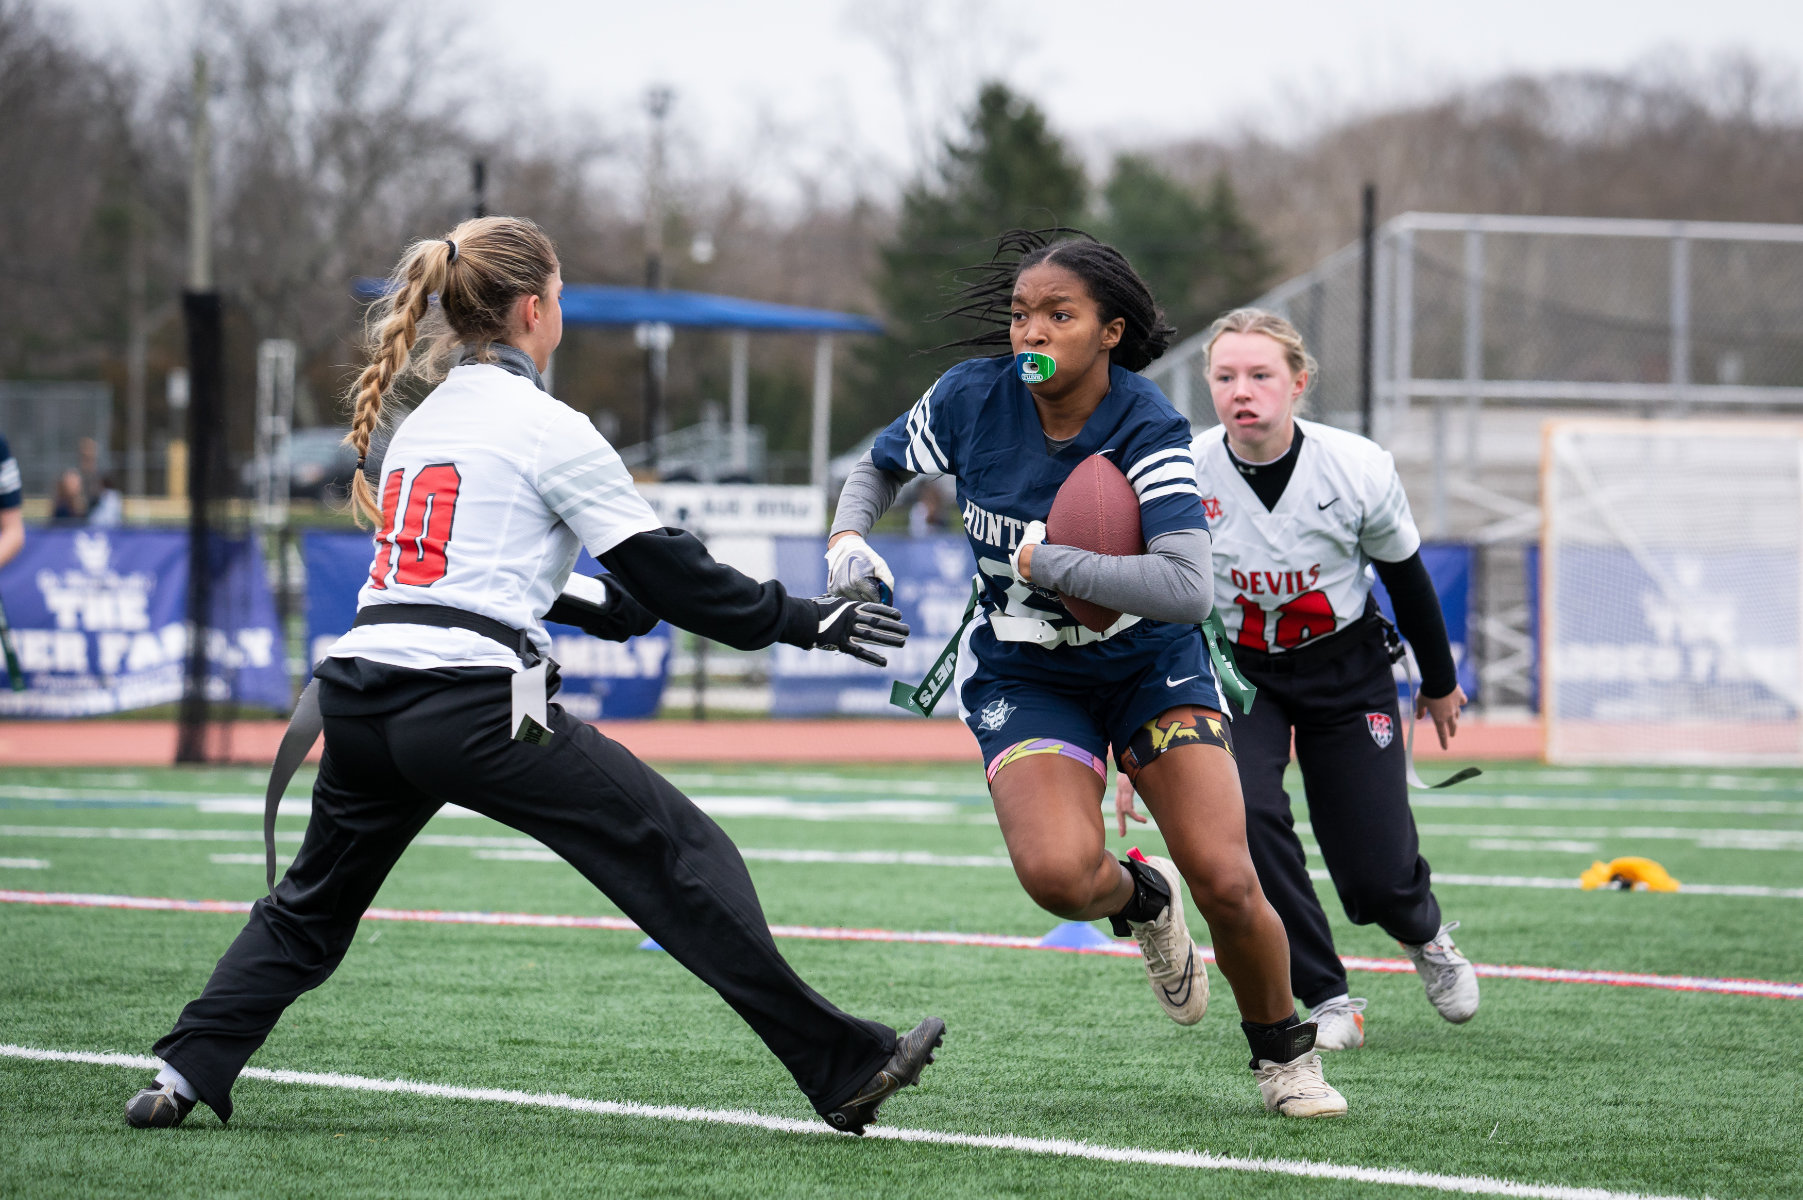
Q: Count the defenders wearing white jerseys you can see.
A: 2